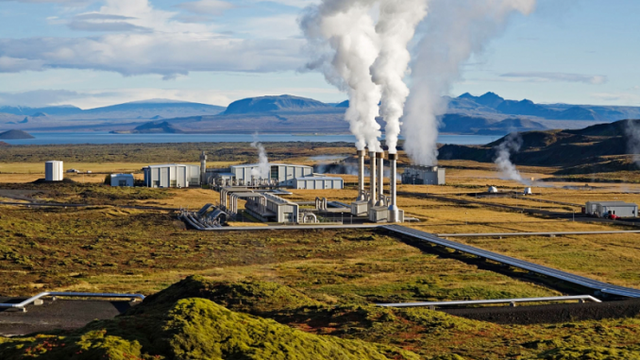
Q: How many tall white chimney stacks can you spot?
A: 4